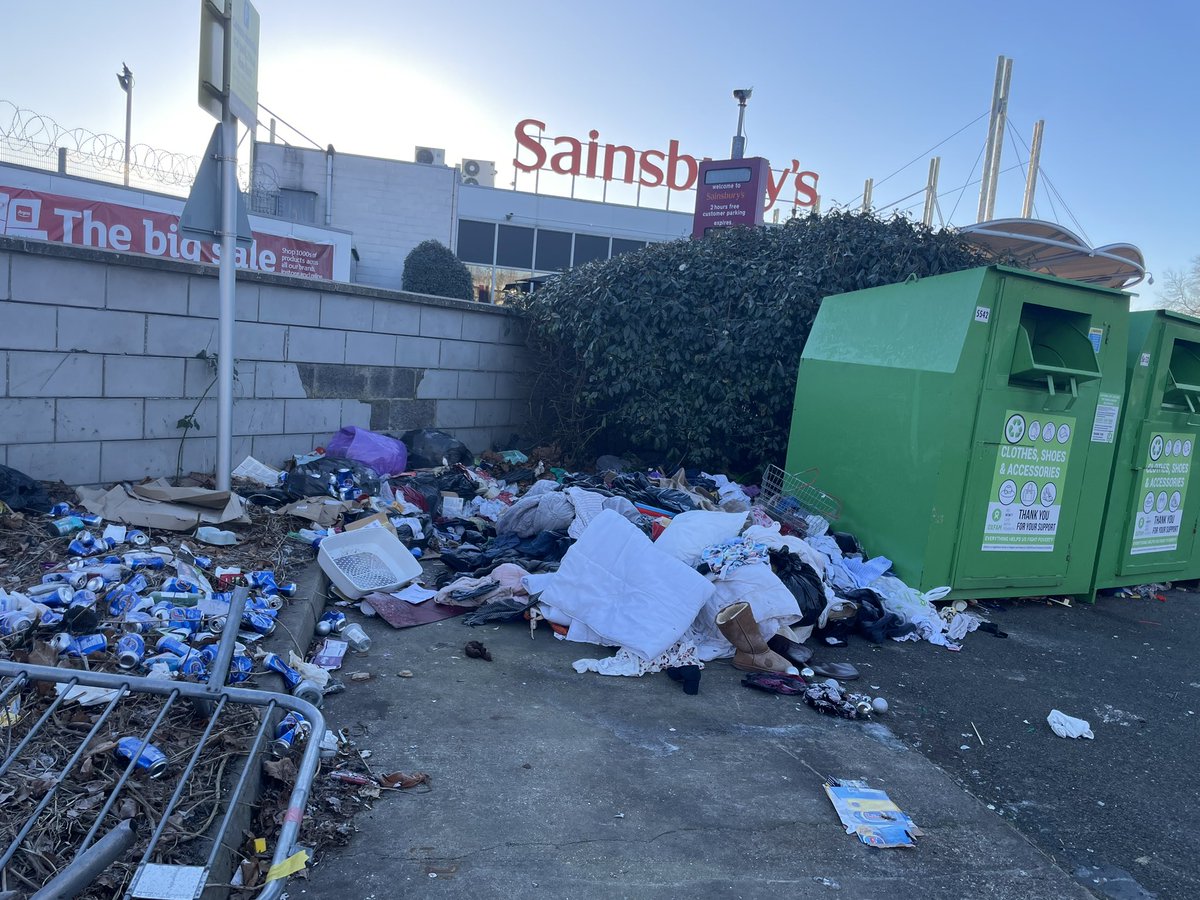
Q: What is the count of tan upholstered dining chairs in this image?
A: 0